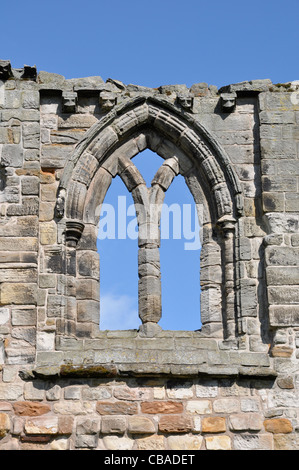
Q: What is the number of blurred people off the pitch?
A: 0